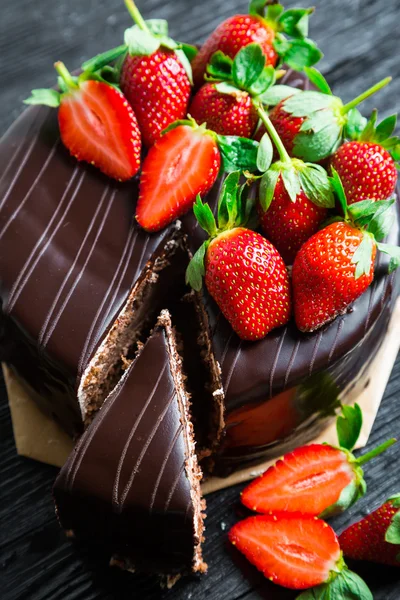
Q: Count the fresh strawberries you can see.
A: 13